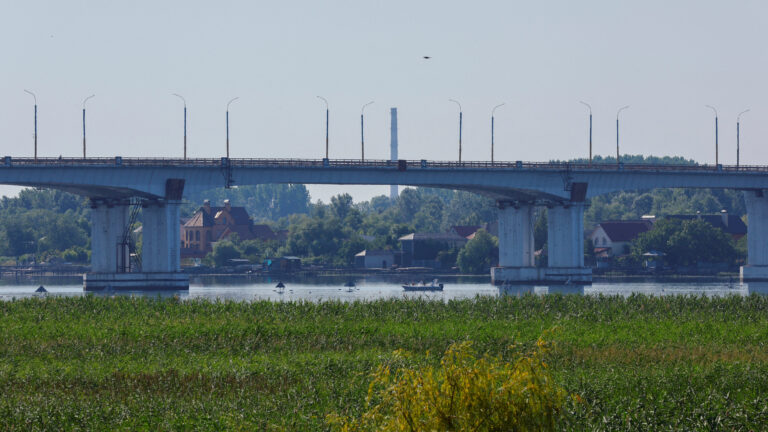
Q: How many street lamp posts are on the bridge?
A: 12